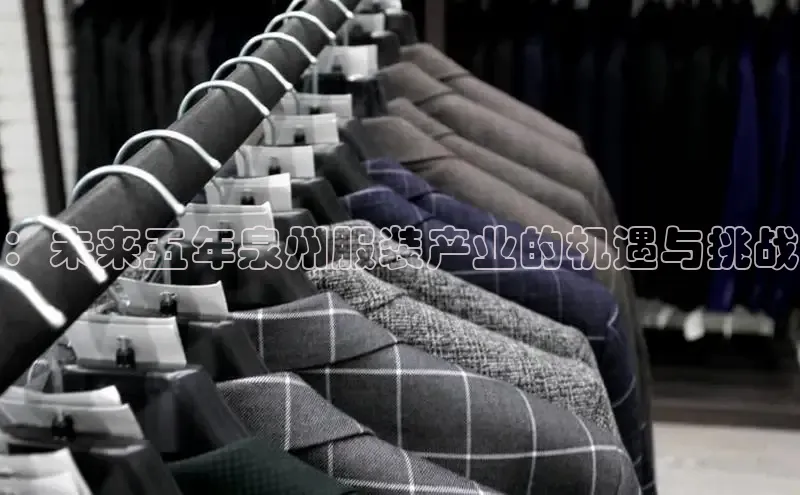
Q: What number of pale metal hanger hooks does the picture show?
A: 9